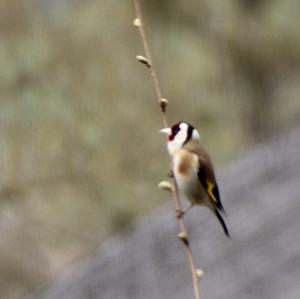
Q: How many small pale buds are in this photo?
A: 6